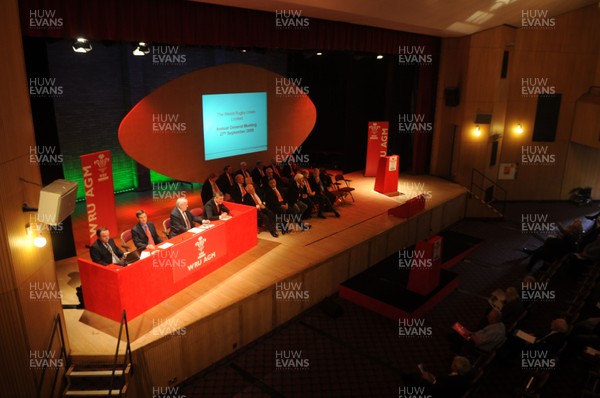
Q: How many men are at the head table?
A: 4